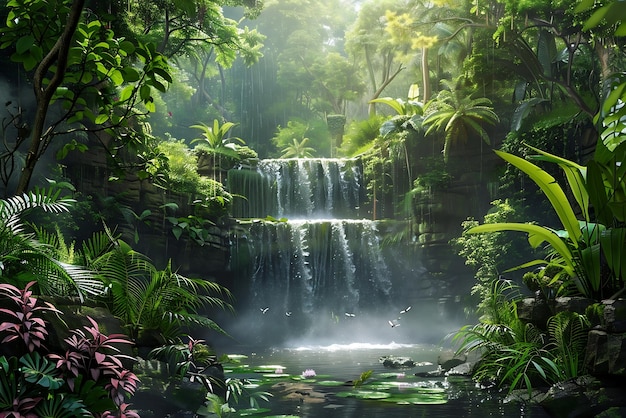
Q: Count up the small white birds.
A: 5